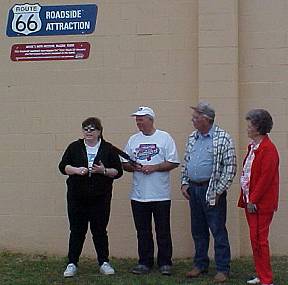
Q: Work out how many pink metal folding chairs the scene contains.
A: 0